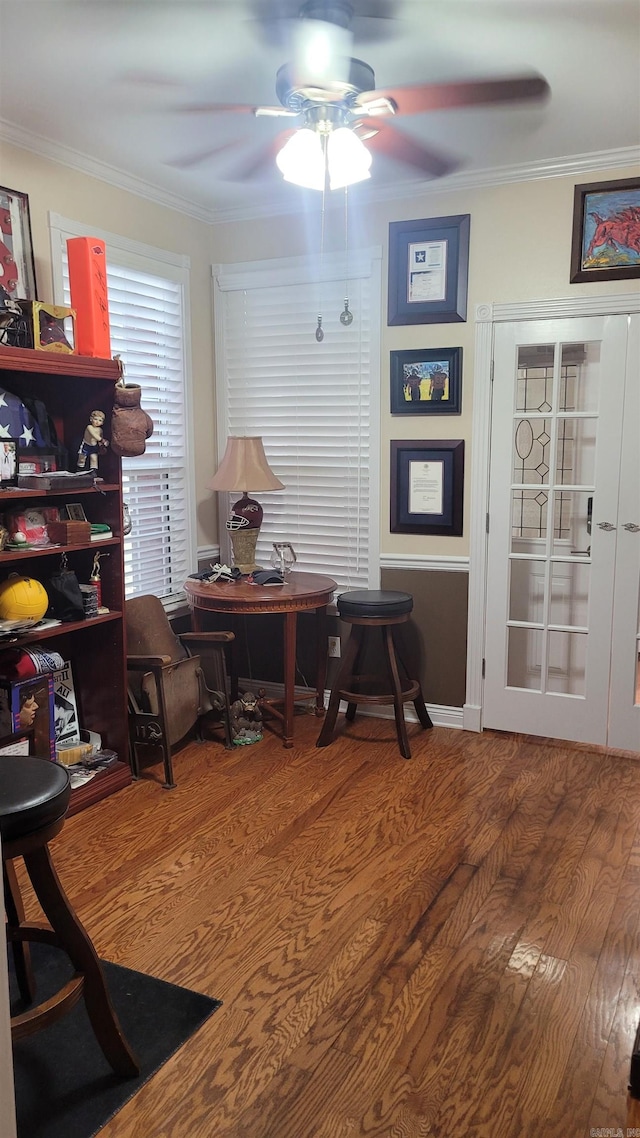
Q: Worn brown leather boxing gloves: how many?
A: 1